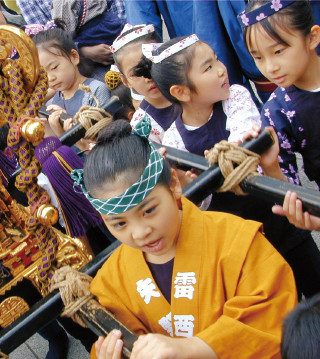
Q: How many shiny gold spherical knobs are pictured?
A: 2